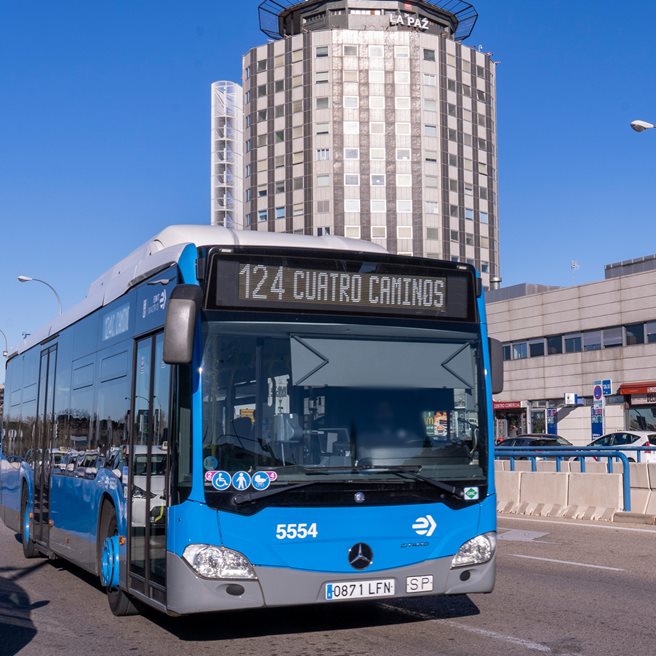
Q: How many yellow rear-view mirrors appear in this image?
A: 0